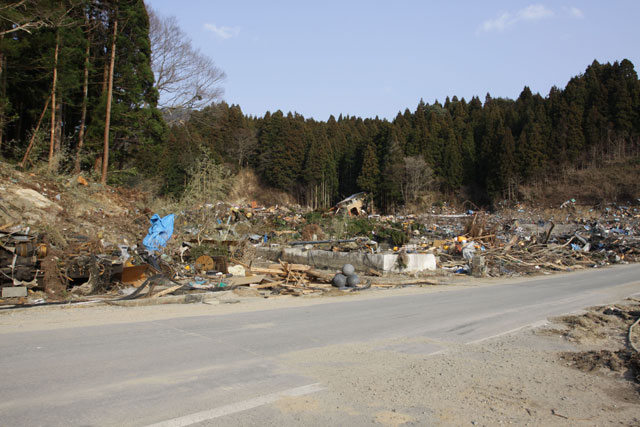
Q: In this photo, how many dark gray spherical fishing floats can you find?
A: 3